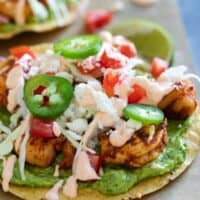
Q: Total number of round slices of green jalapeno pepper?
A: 3